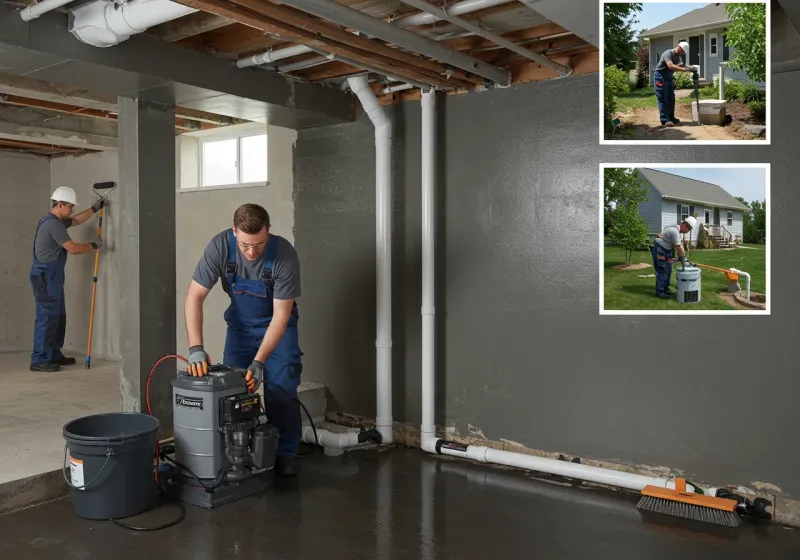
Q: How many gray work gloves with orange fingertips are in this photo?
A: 2